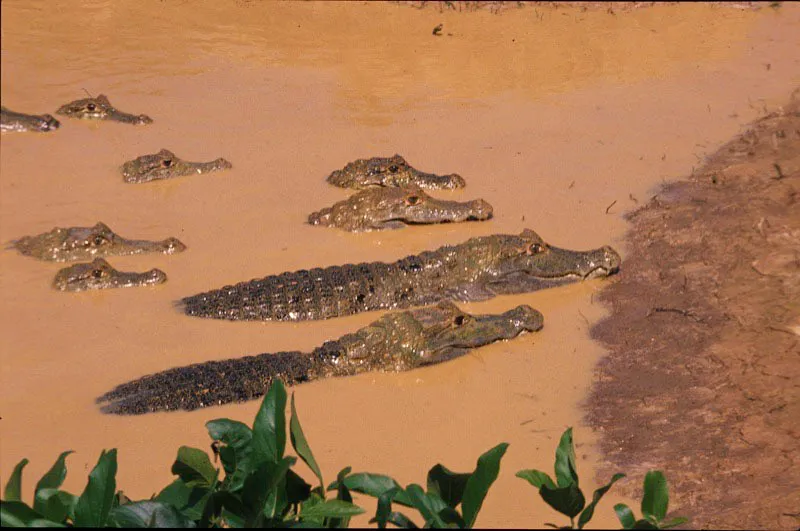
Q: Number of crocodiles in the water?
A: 9